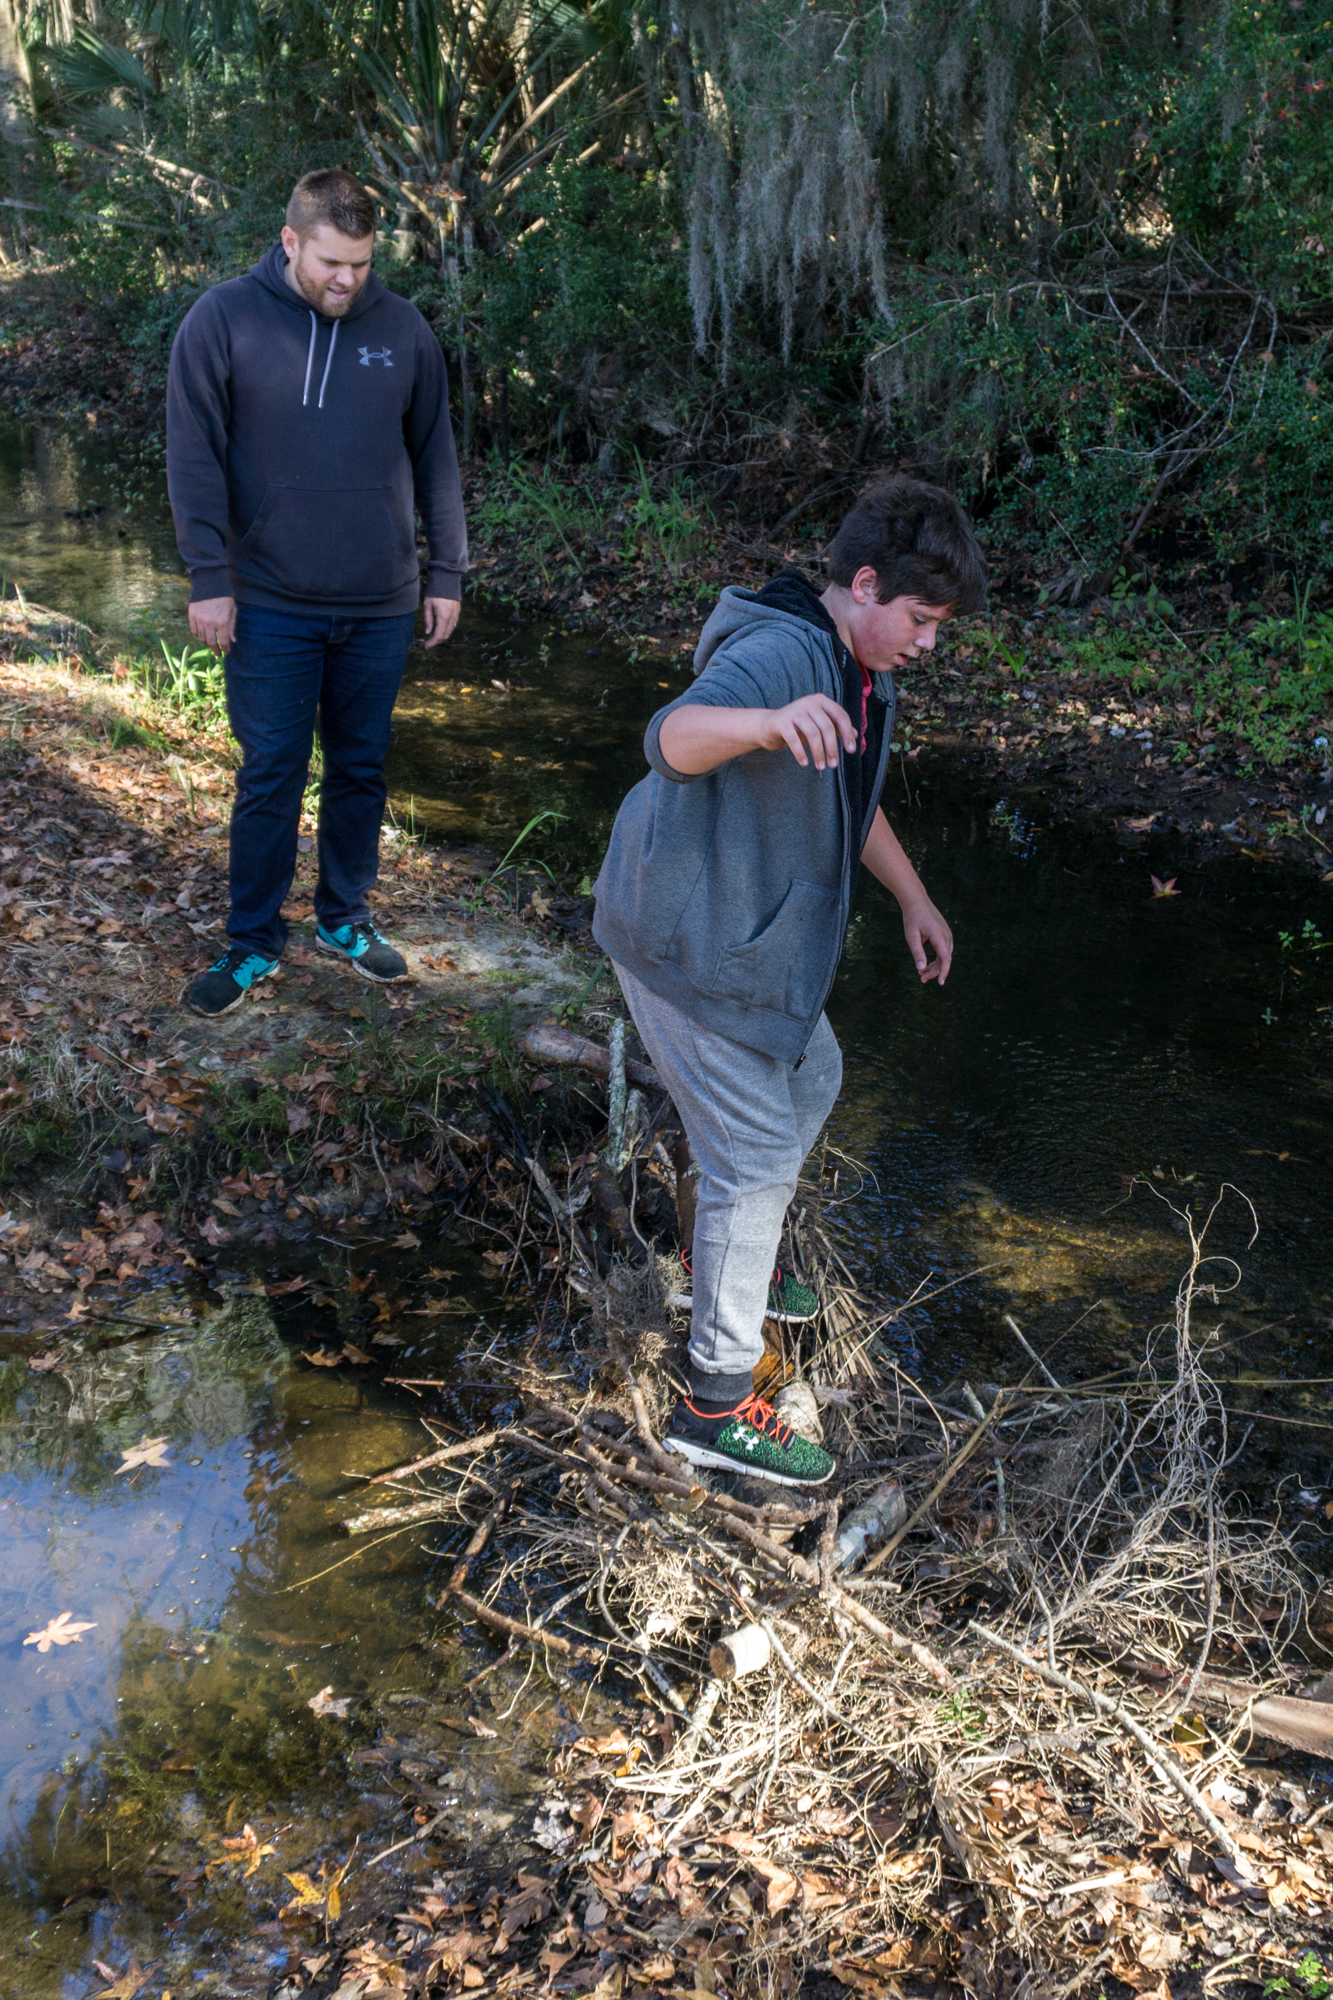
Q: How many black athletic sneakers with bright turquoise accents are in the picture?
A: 2